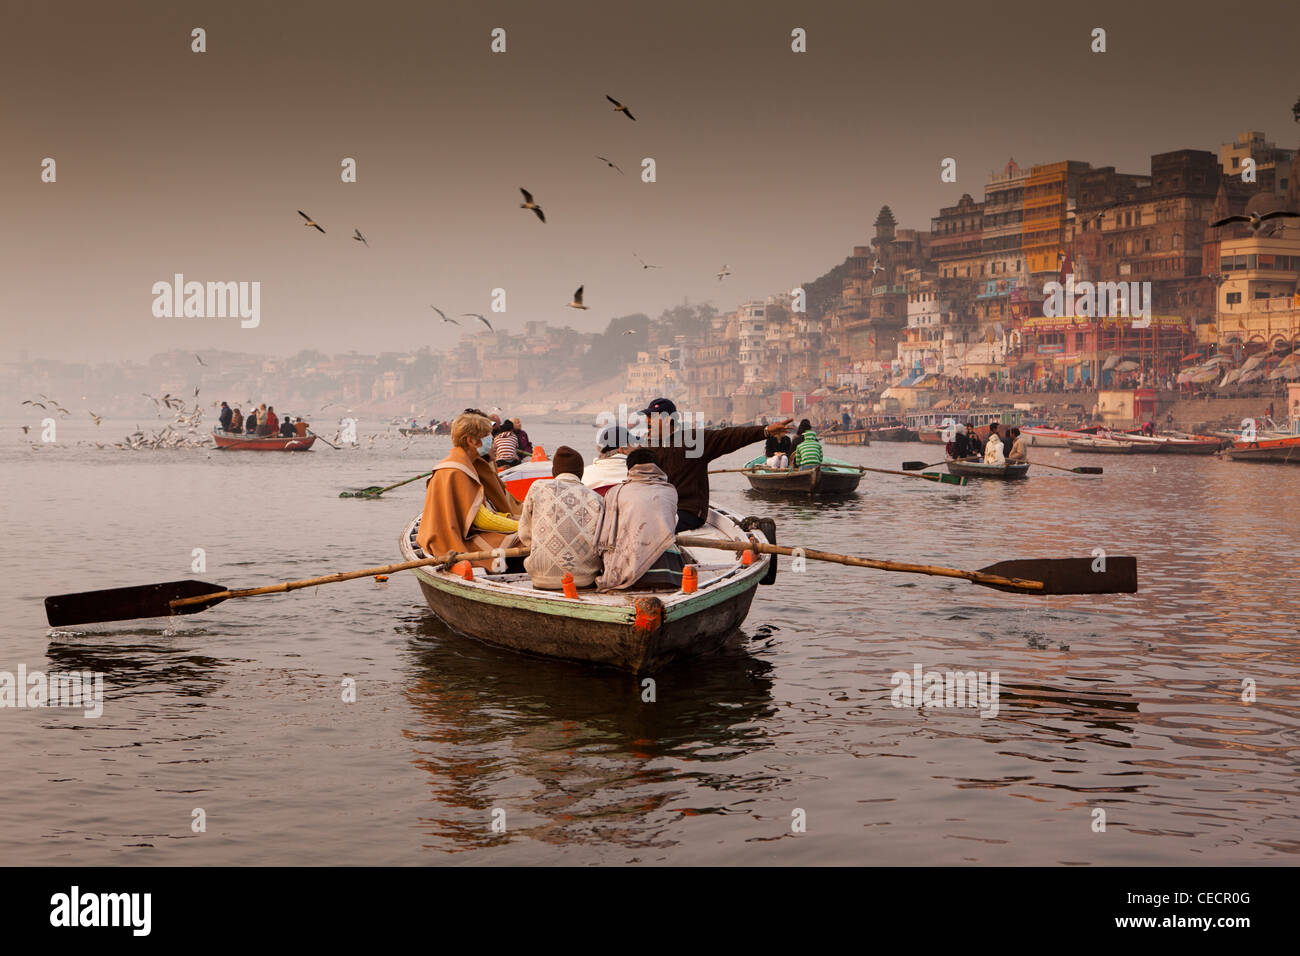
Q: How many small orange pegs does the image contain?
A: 4